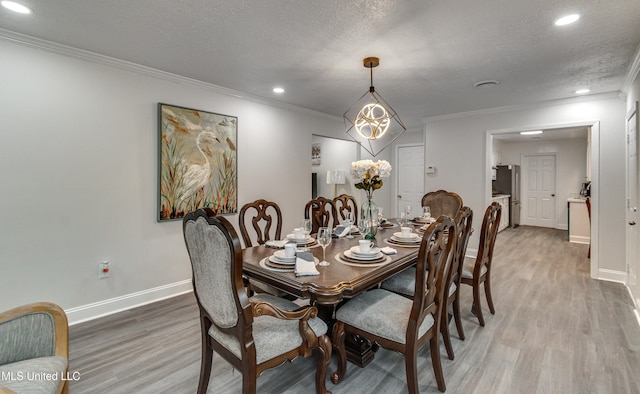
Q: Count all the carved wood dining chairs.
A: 8